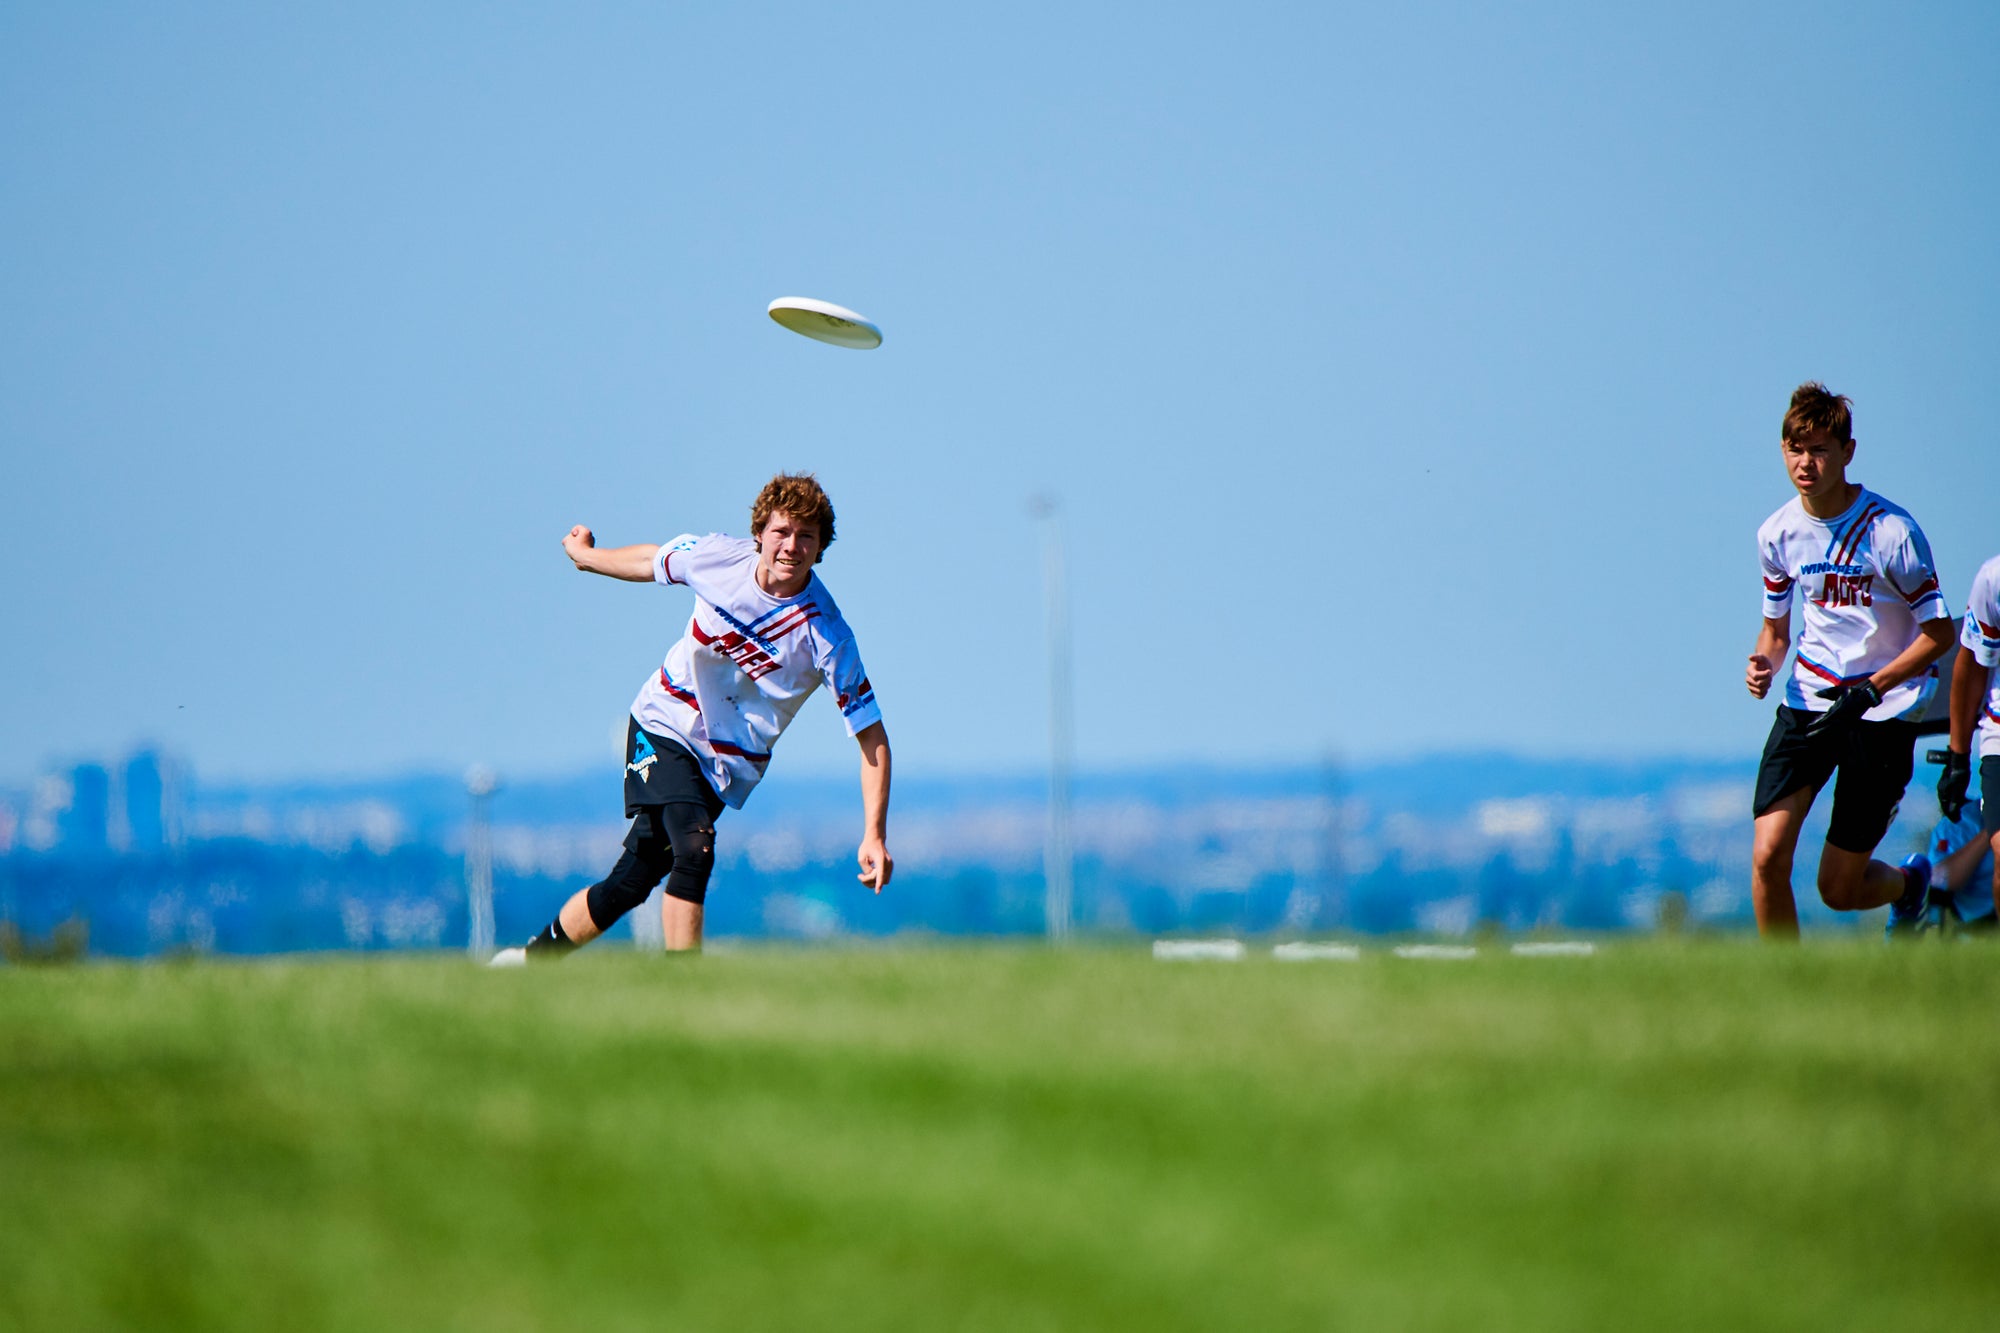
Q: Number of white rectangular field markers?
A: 4